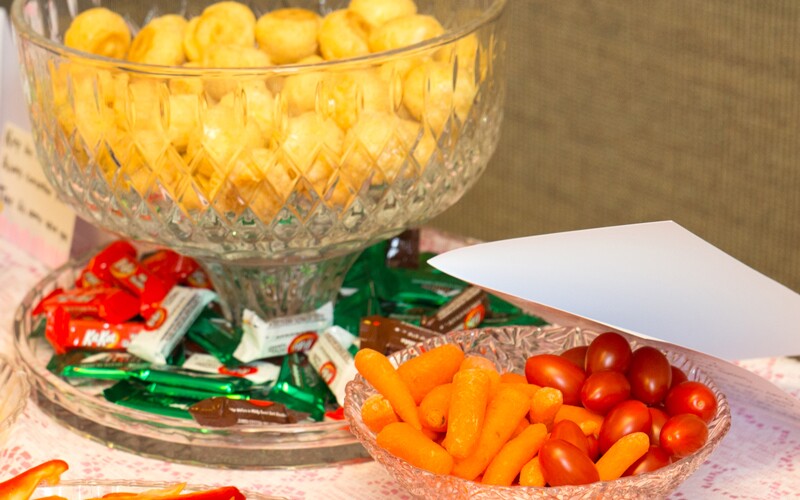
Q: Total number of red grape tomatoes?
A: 13